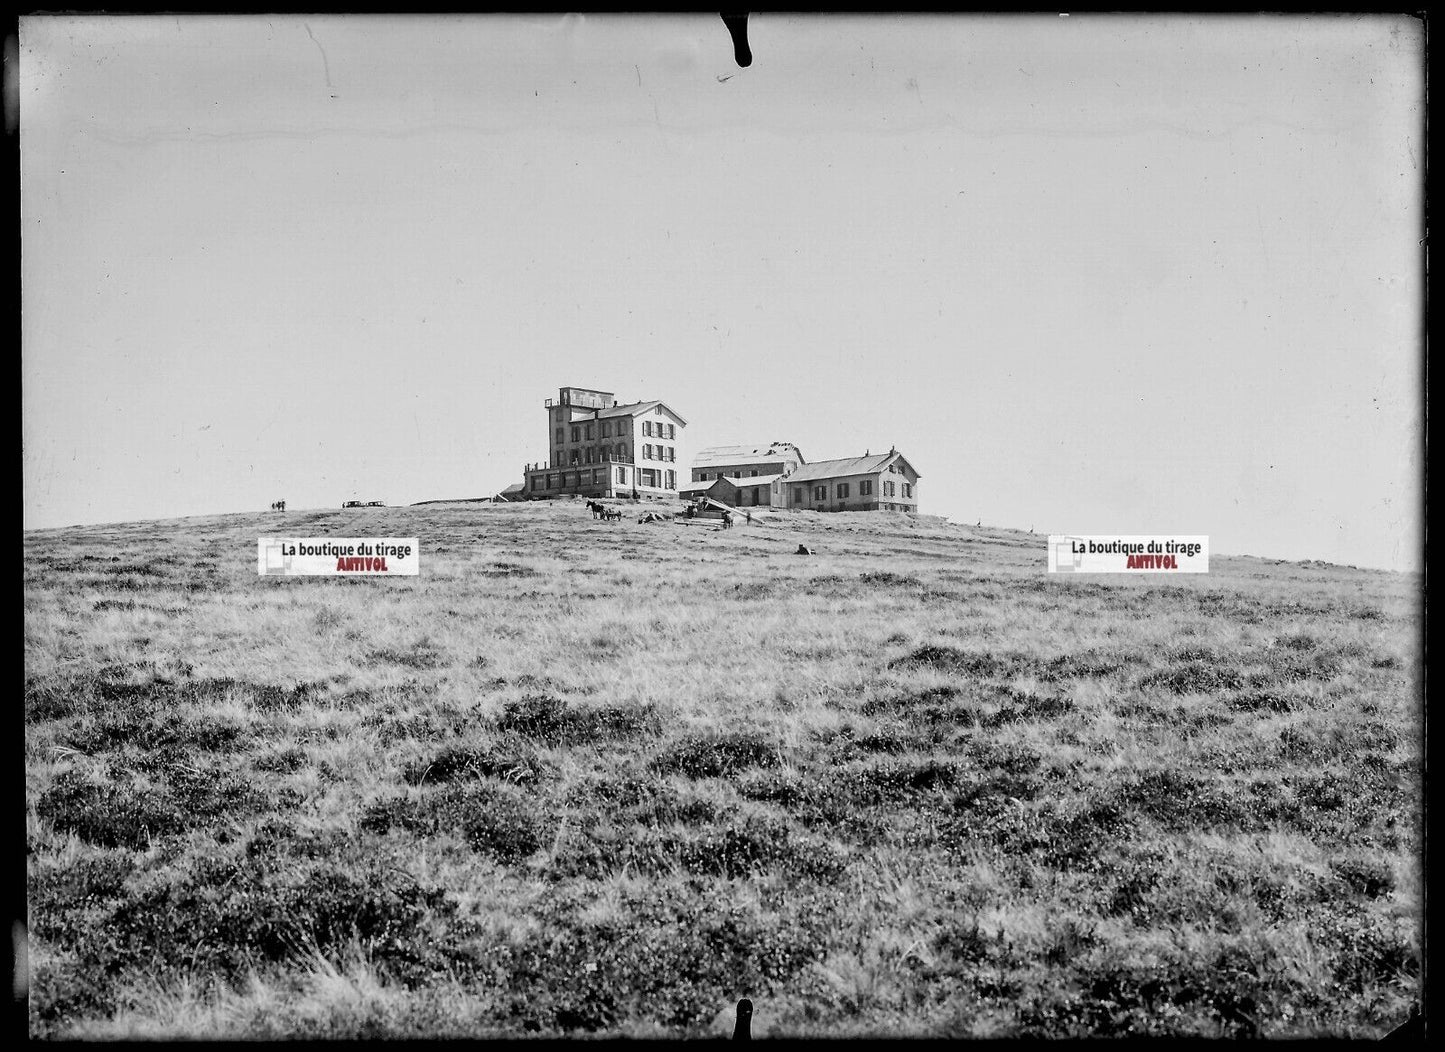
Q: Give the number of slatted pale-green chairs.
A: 0